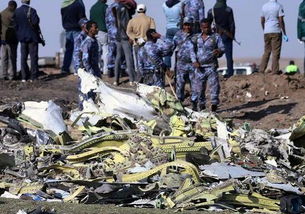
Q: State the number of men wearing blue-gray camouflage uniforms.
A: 7